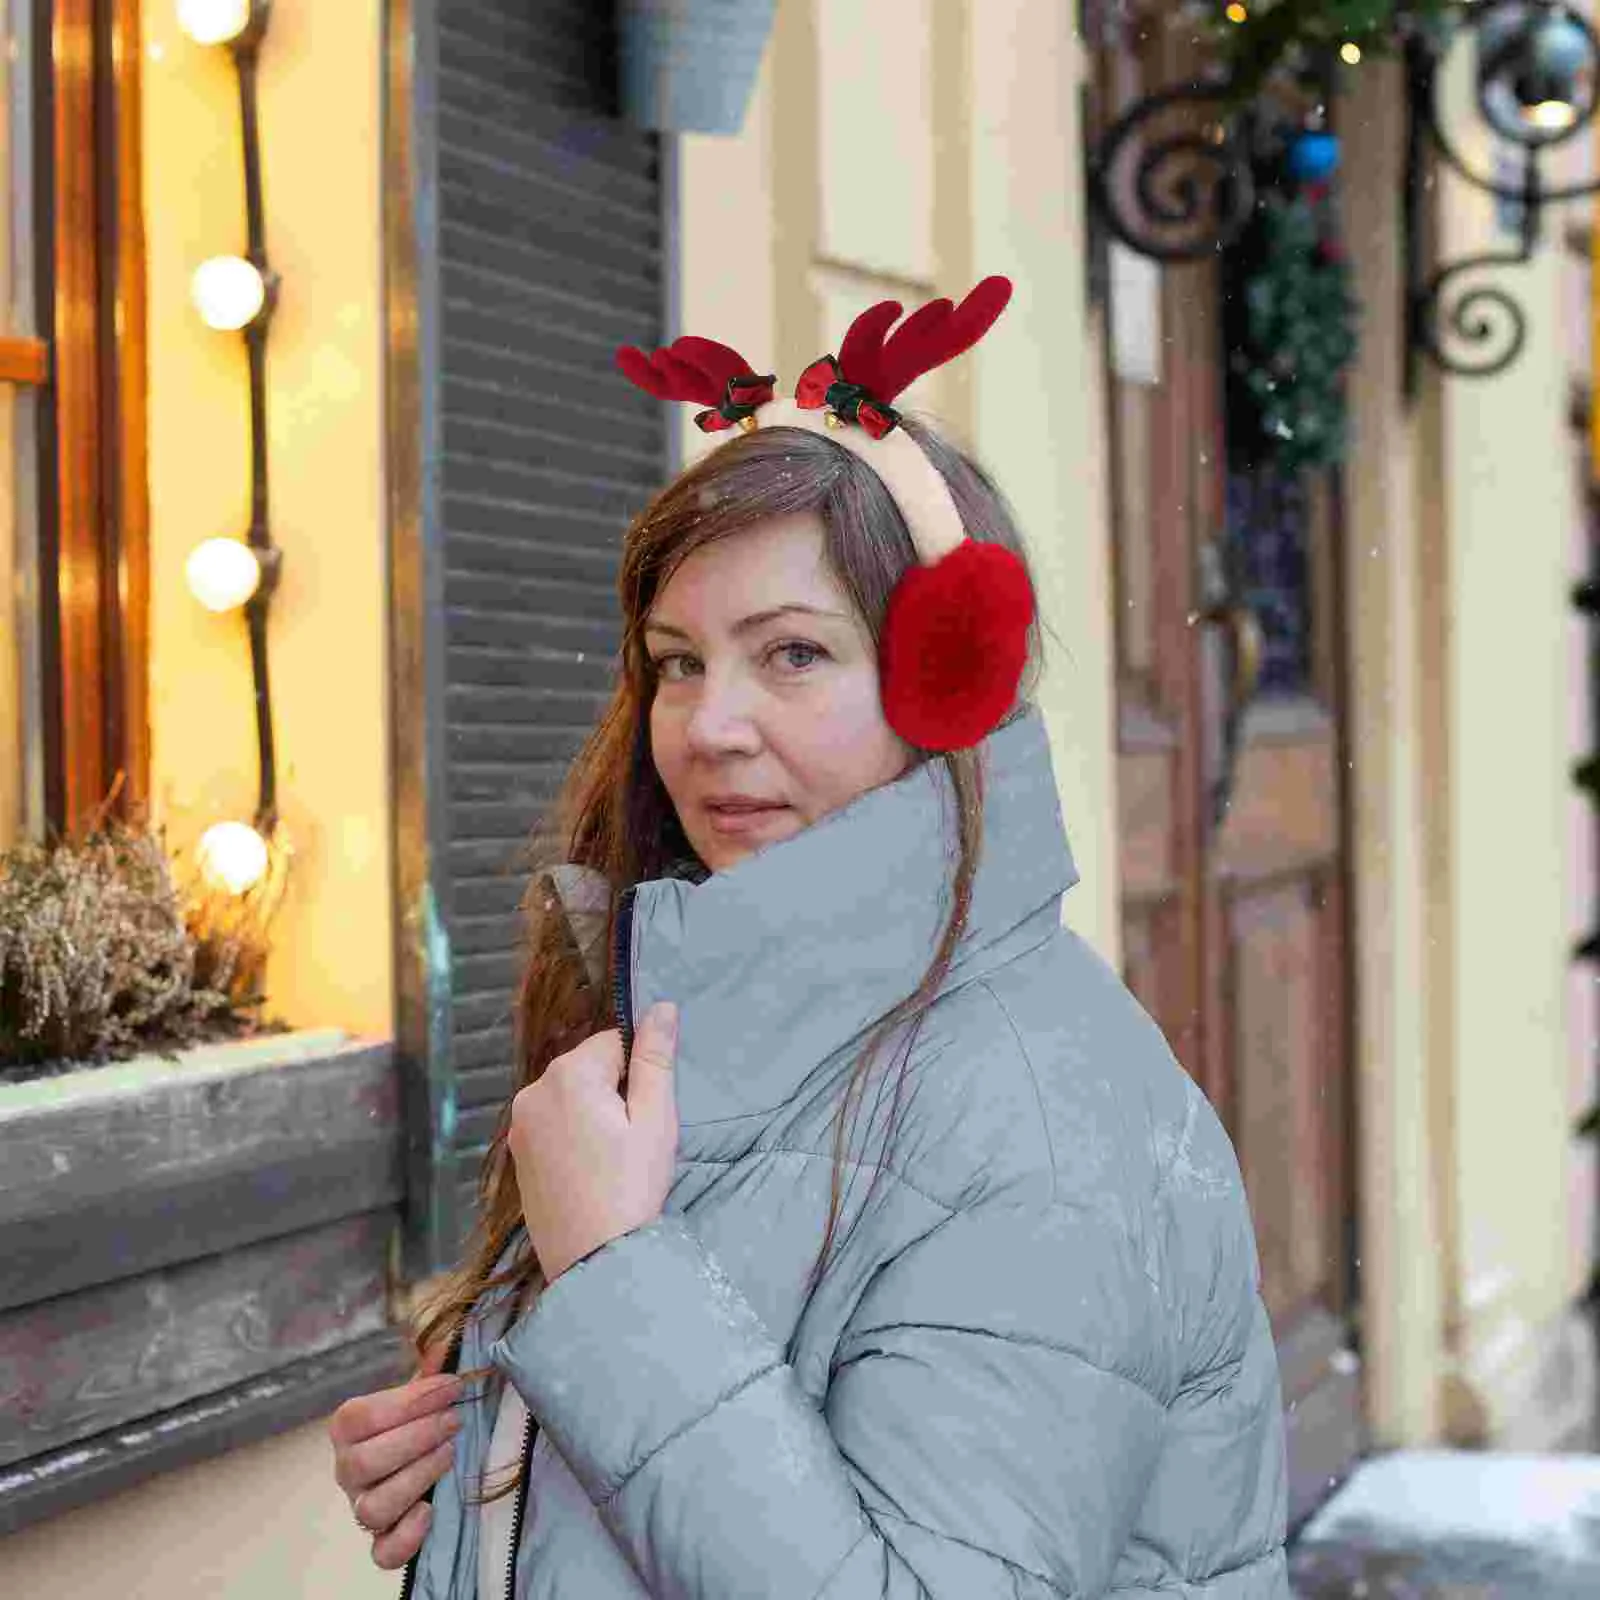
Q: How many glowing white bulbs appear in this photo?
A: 4